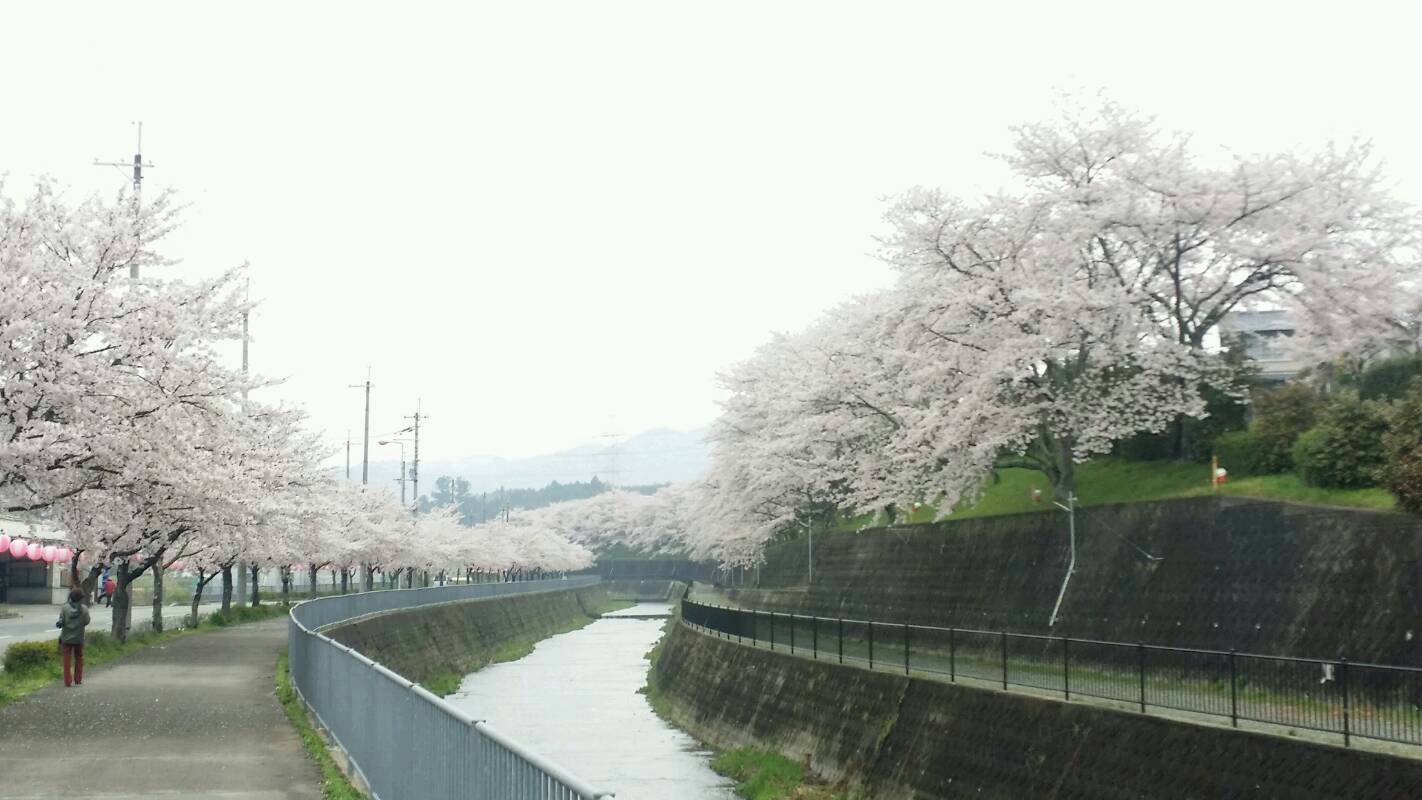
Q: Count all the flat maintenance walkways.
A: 2